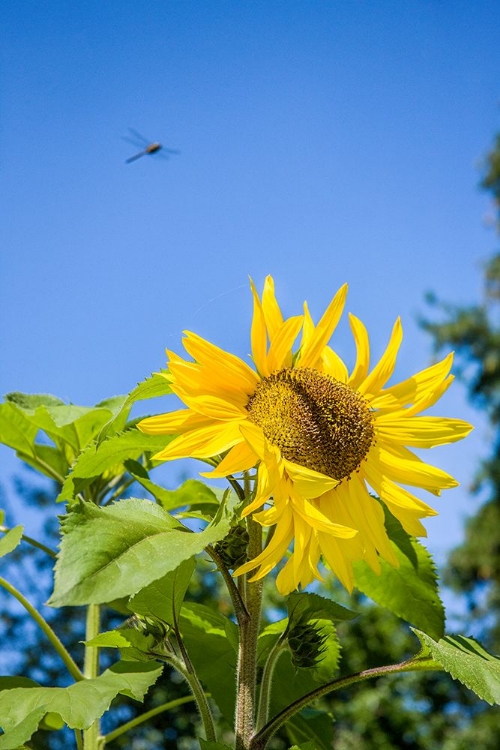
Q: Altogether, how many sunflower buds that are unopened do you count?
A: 3